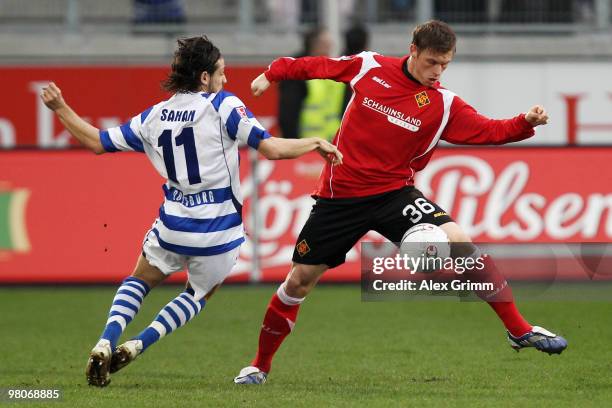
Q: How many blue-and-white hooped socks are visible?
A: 2